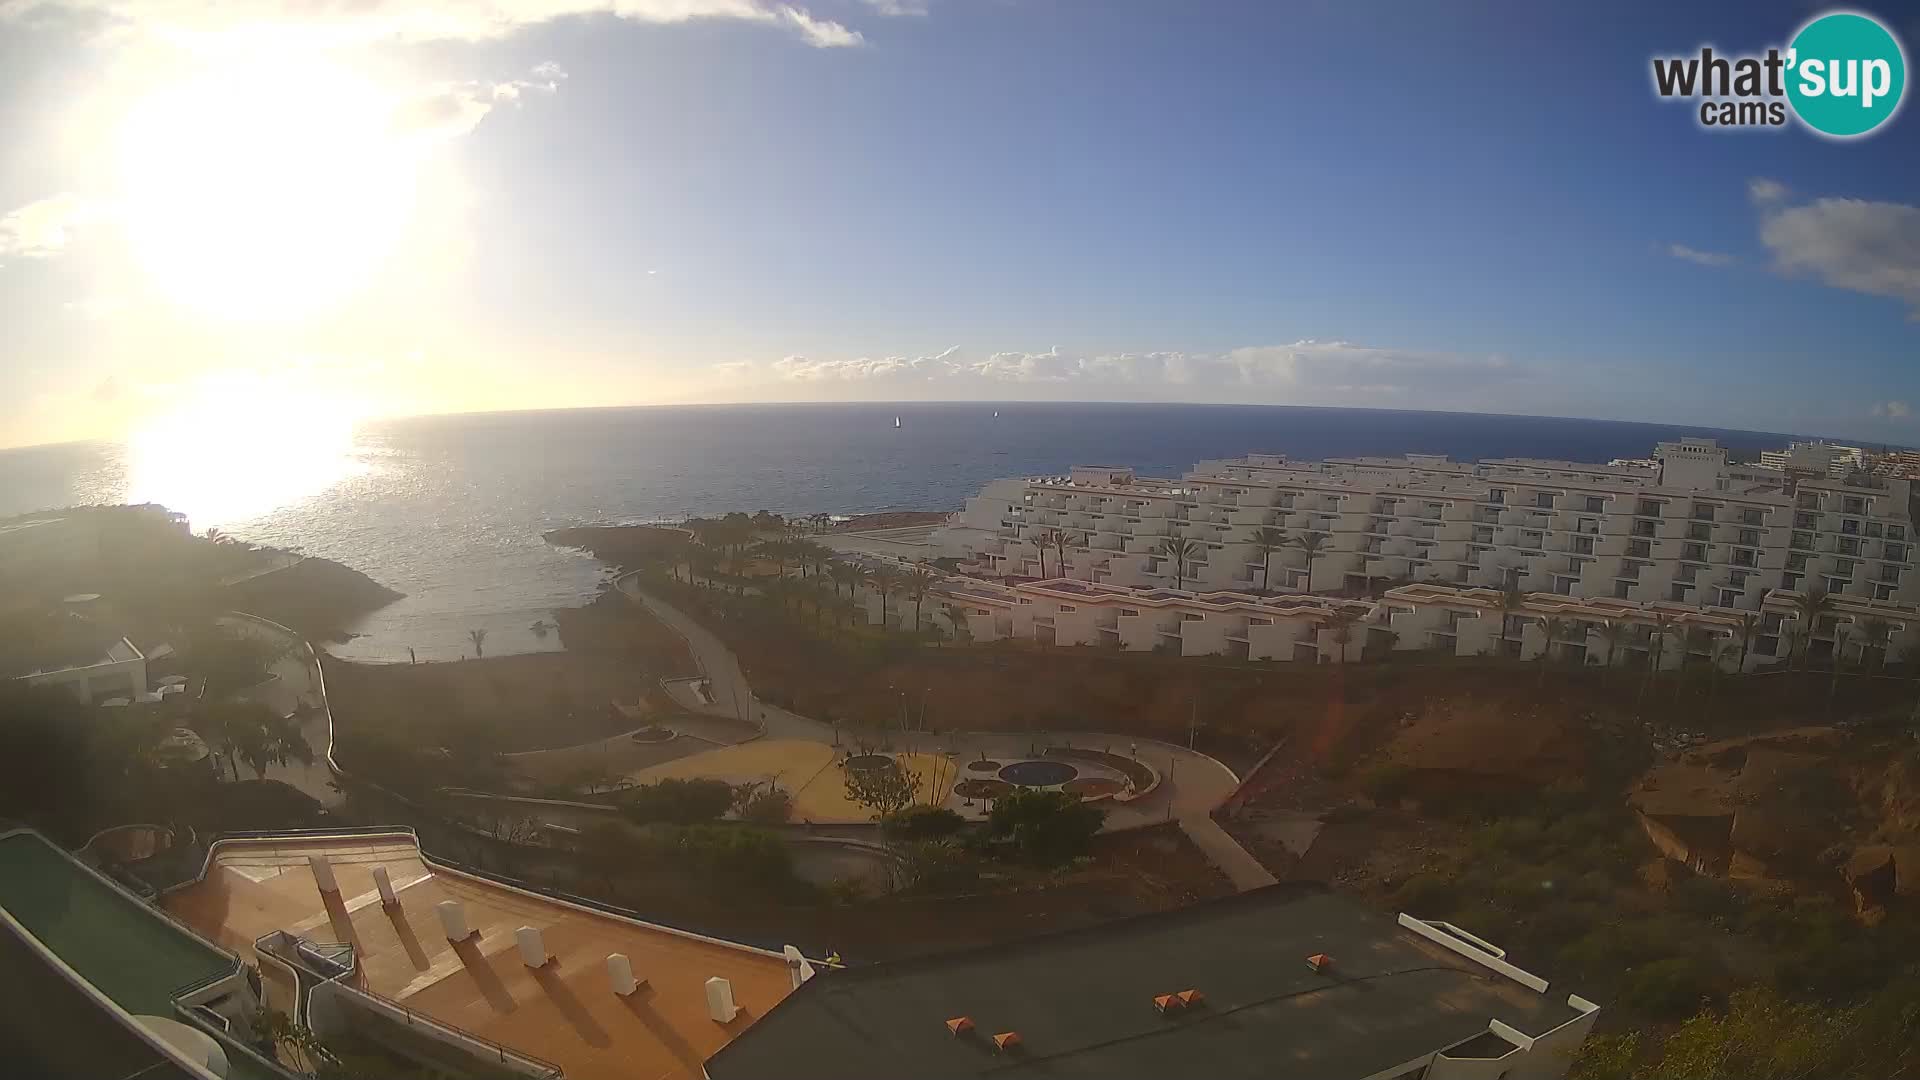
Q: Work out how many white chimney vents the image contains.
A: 6